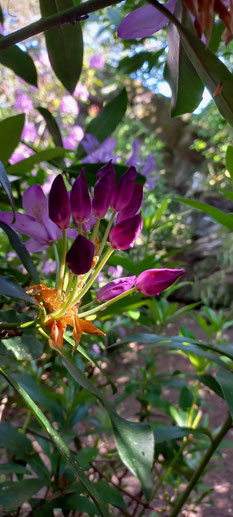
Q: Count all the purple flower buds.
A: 9